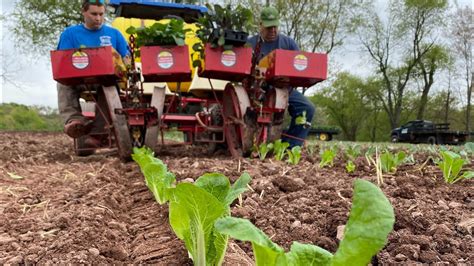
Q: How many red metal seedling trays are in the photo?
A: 4